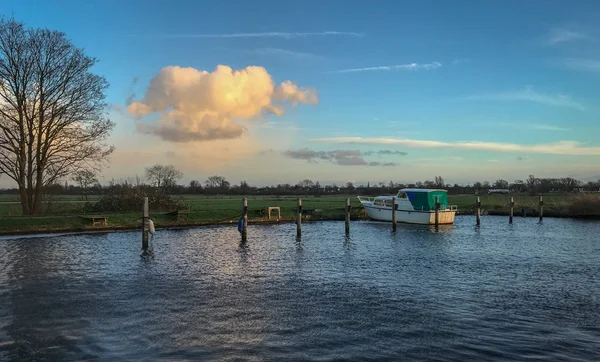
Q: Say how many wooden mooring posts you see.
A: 9